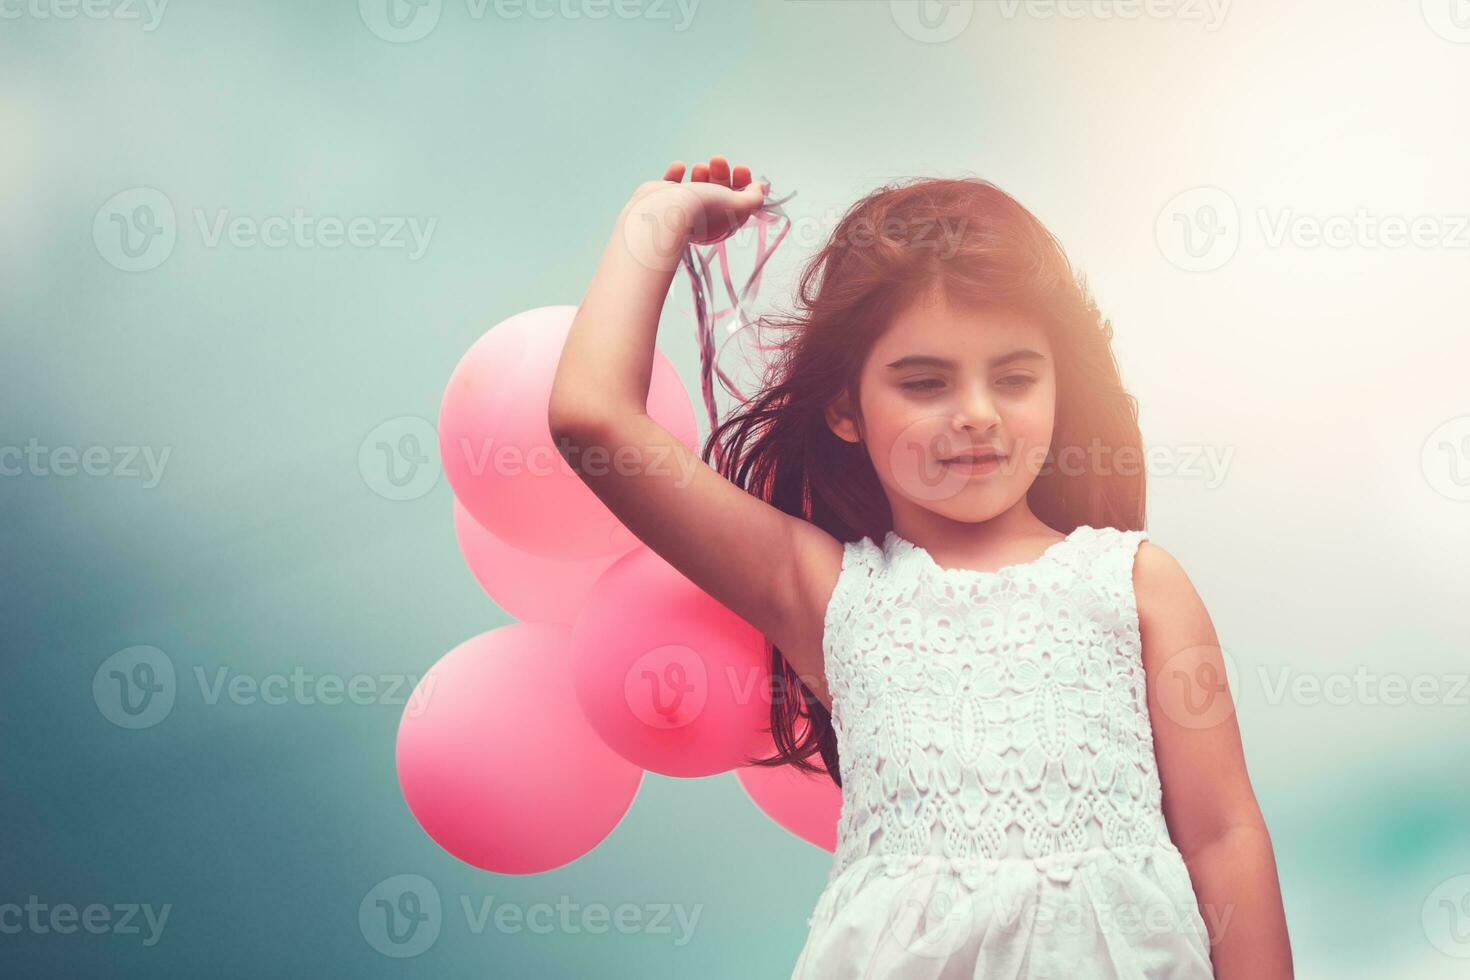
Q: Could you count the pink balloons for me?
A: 5